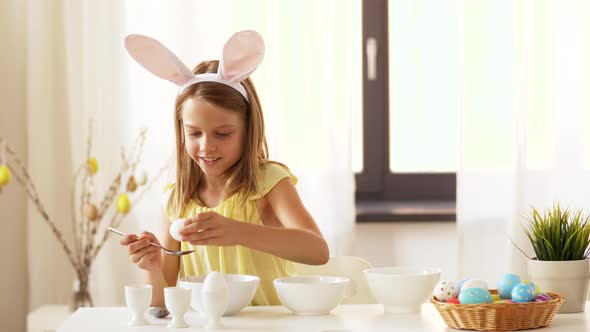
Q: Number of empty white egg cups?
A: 2